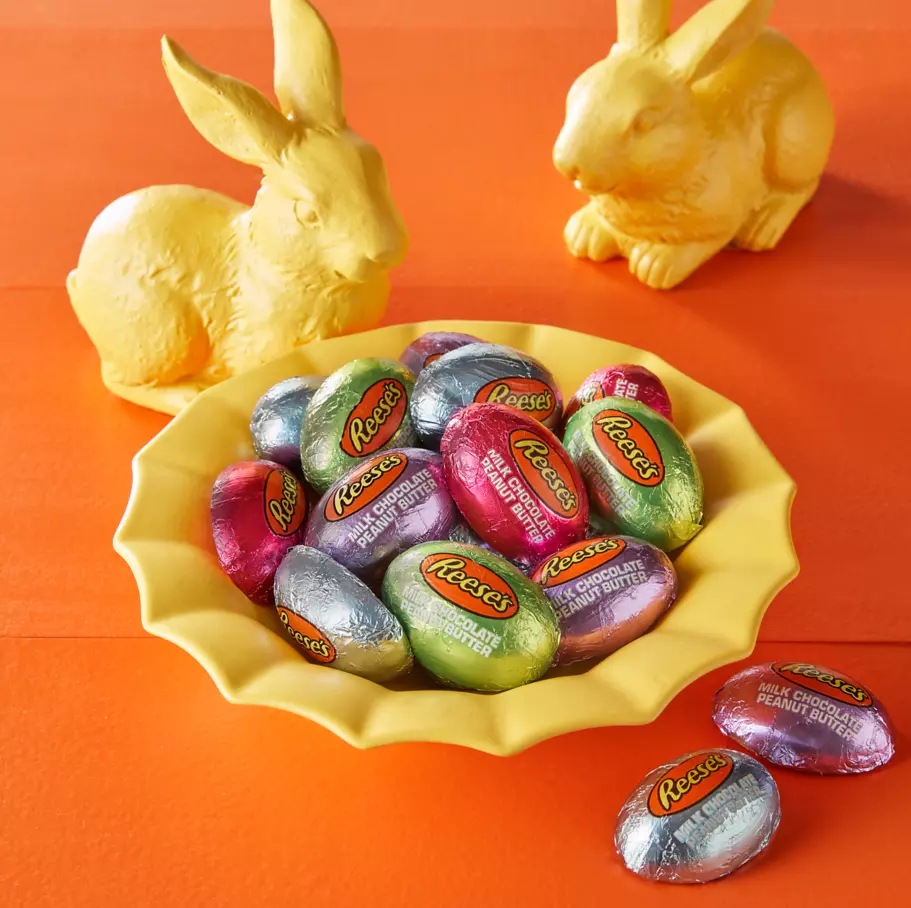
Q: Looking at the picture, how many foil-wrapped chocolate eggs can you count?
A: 14